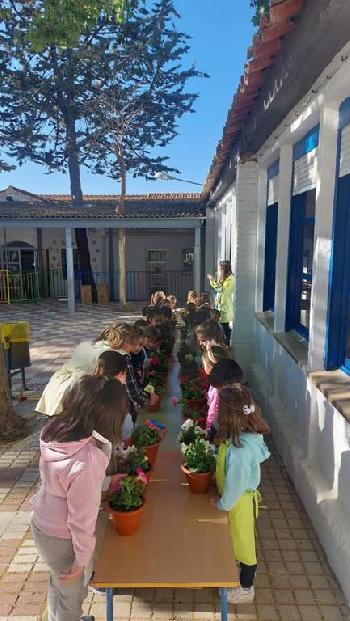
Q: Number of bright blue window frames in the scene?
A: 3